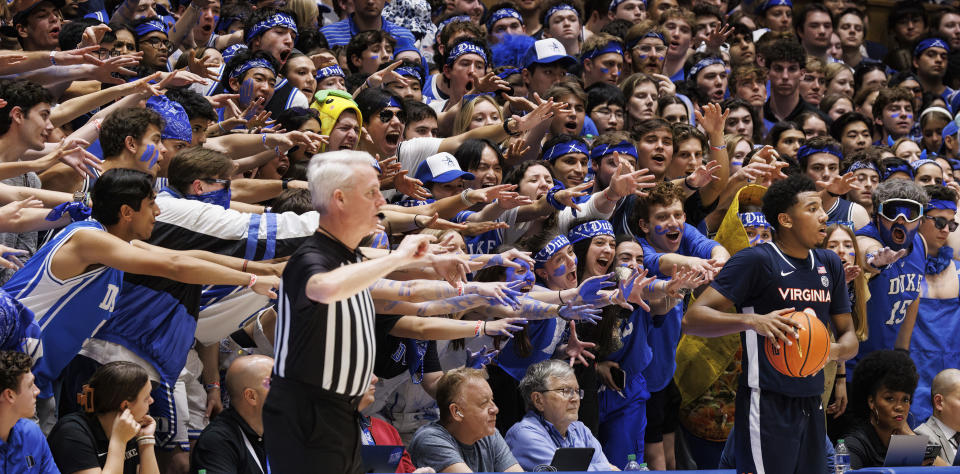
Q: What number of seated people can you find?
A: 8